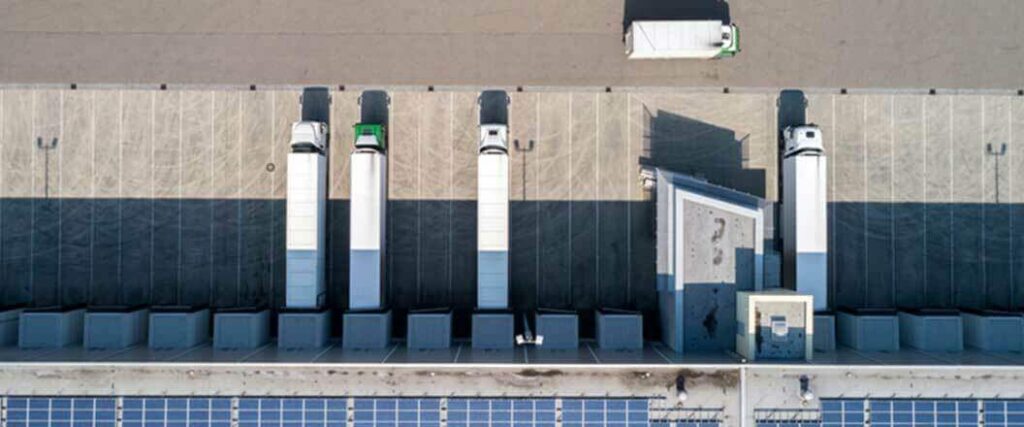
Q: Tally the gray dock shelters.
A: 15